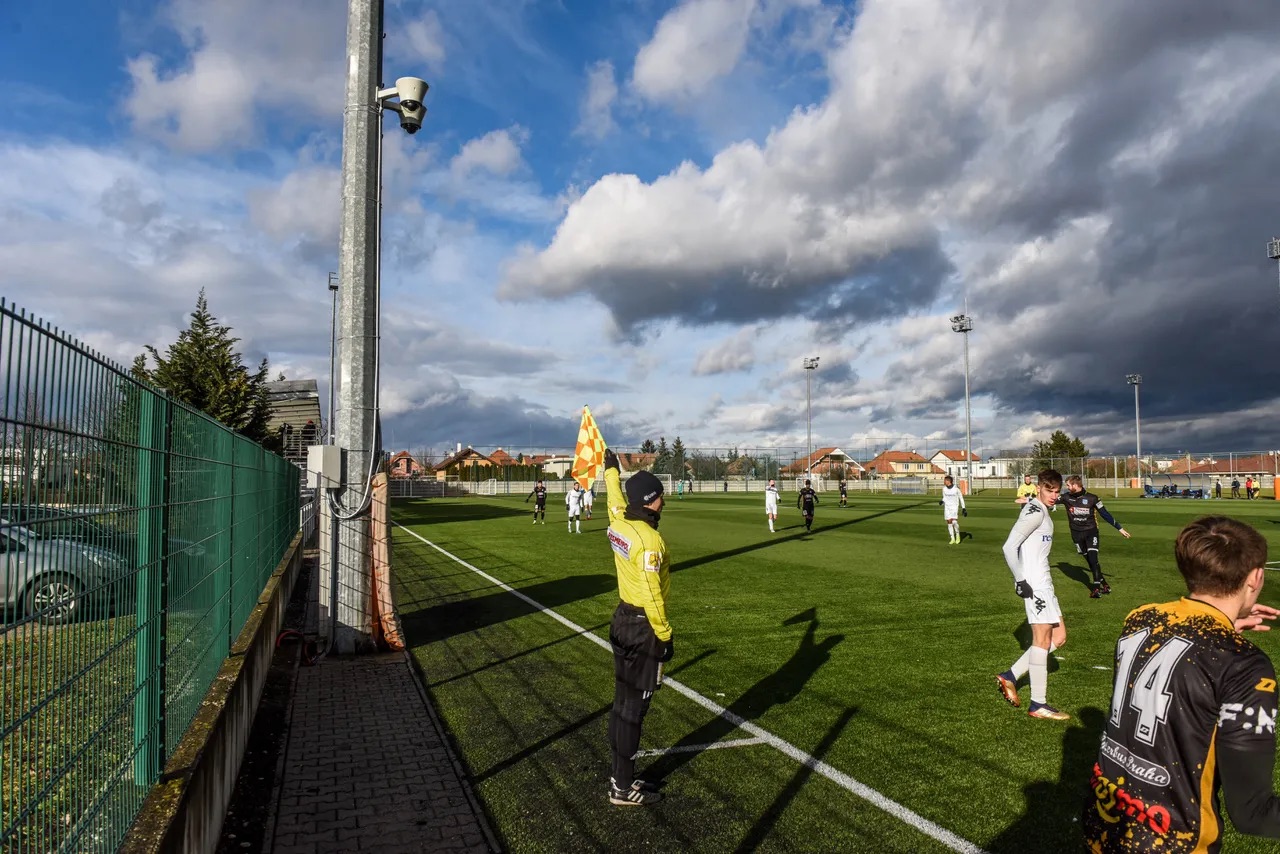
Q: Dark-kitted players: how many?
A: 5